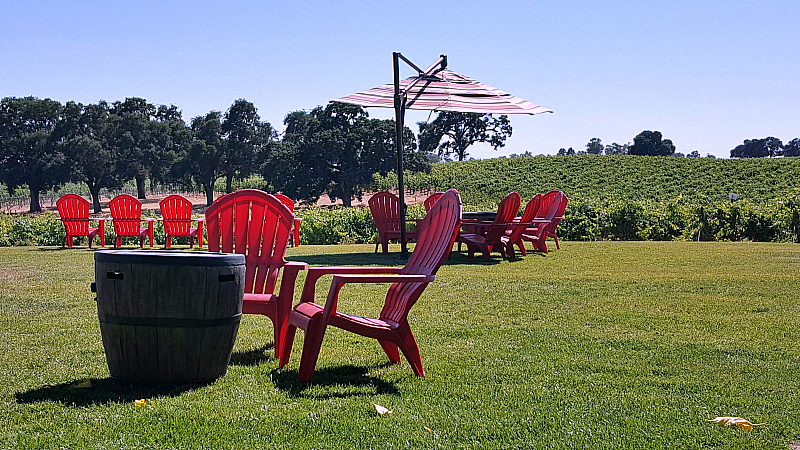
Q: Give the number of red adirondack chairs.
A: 13